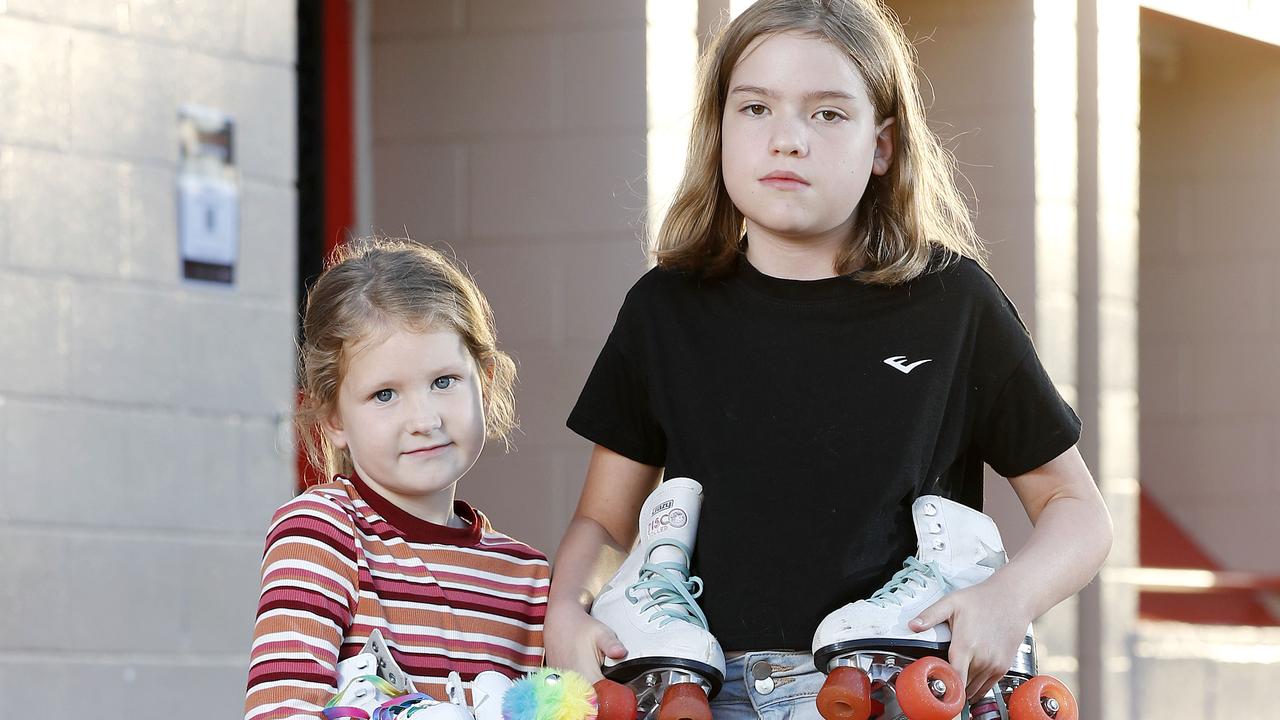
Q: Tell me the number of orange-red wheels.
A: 5